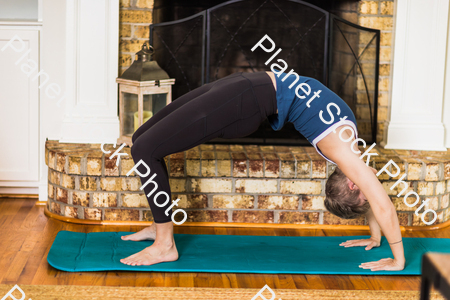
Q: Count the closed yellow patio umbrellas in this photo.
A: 0